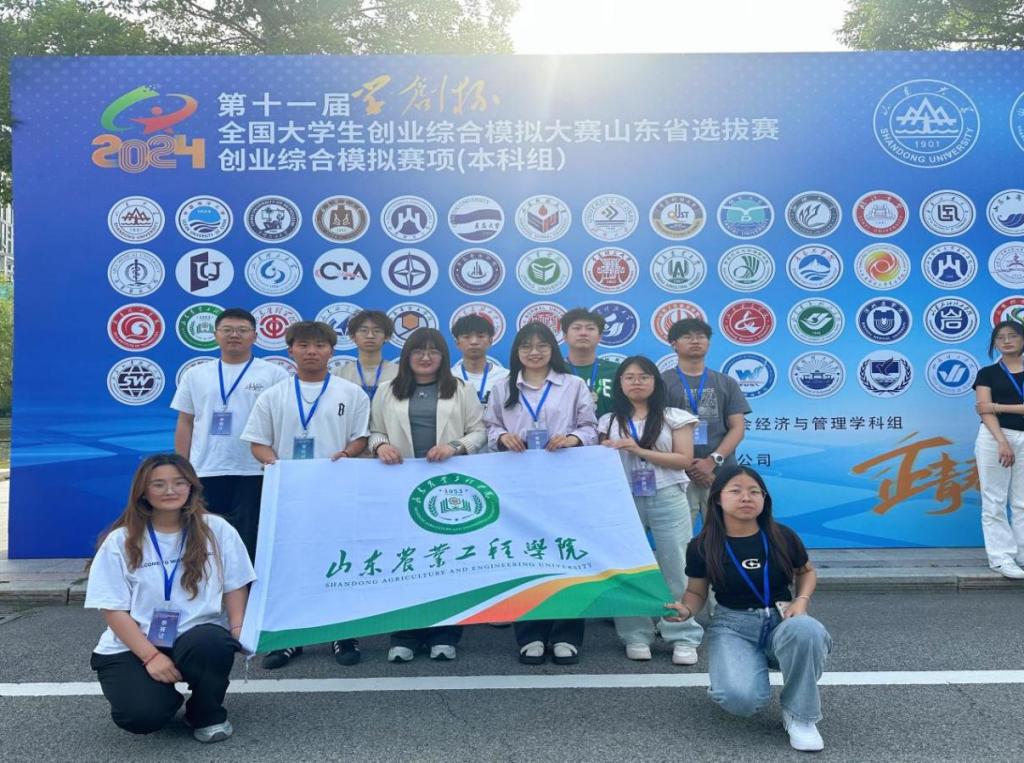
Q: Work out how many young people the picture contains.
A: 12